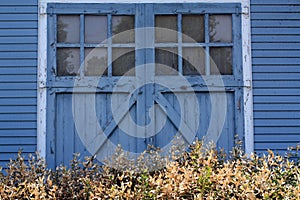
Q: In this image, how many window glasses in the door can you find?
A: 12